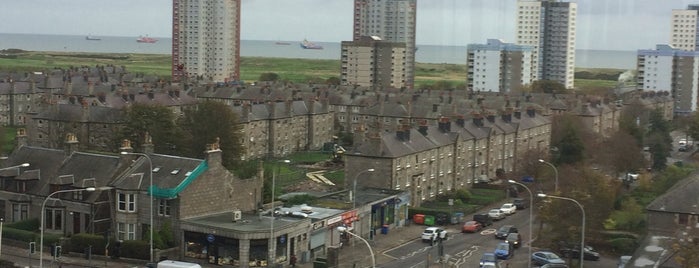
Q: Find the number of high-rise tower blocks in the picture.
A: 7